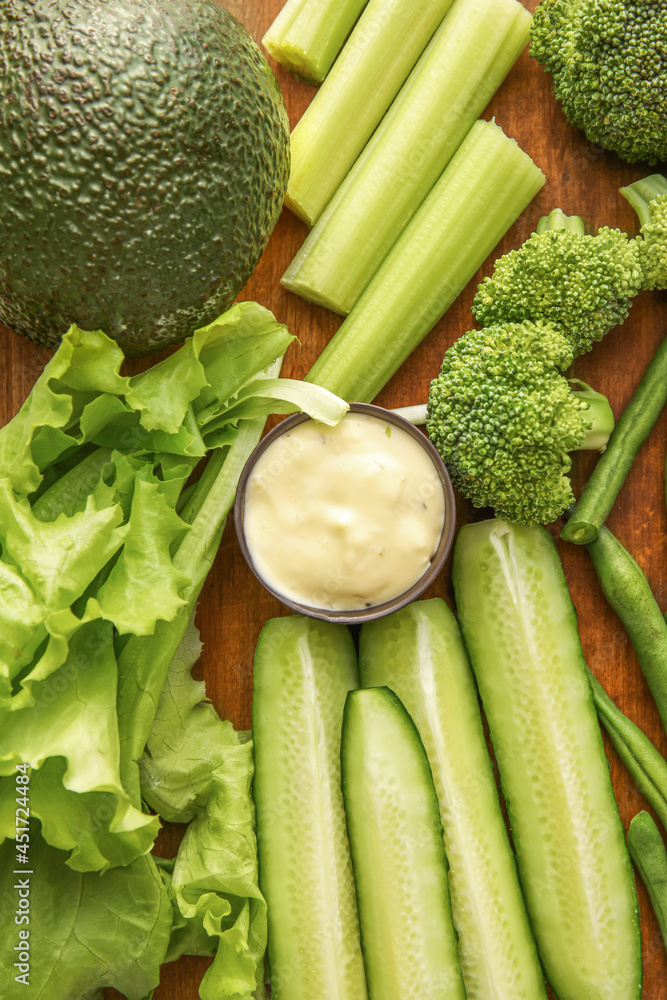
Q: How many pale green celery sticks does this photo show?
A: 4